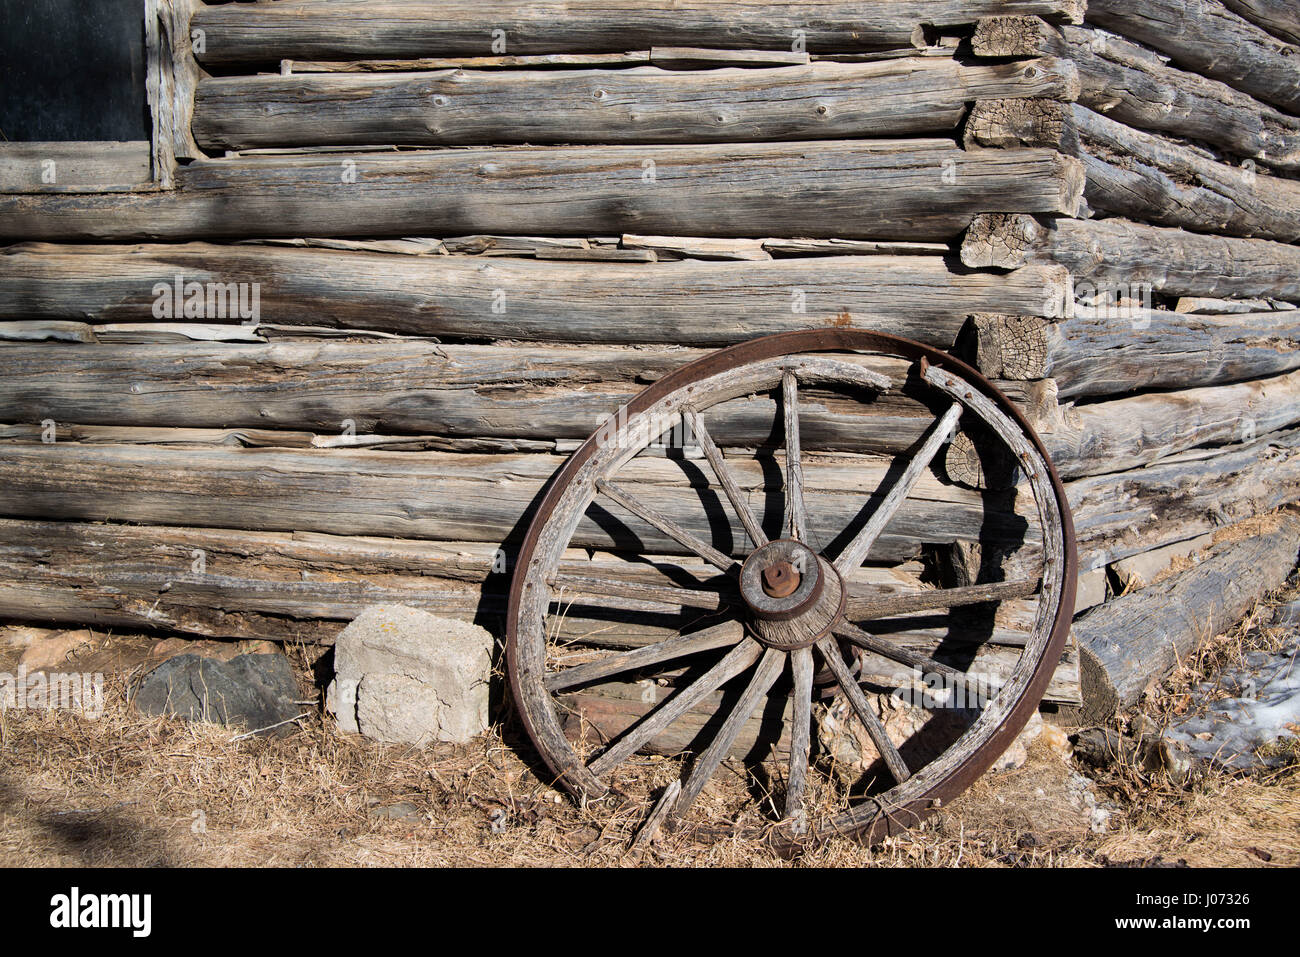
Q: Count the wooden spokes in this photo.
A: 12